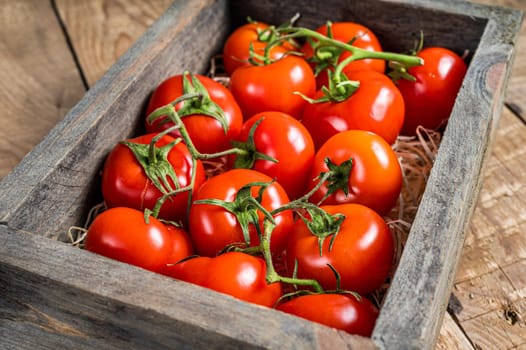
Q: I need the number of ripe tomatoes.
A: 14